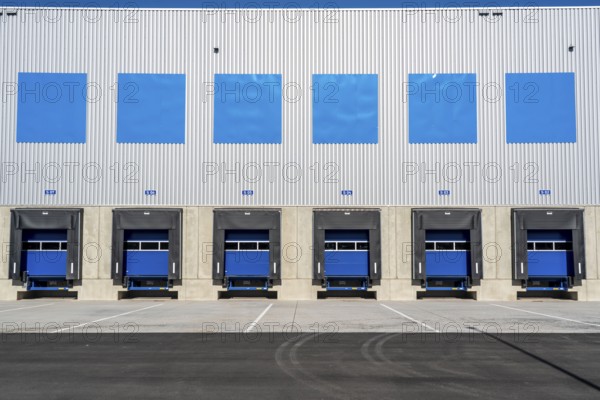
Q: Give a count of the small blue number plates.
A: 6